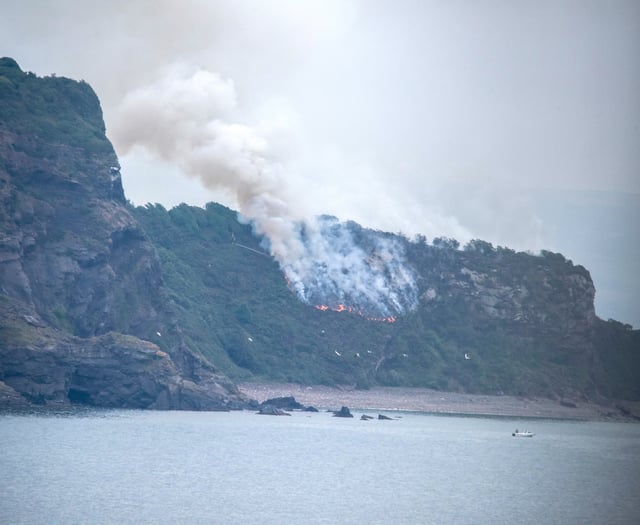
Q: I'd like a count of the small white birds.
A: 8